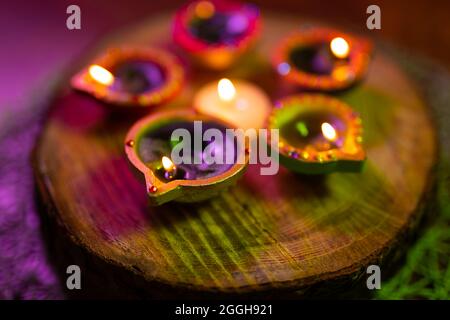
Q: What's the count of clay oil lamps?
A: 5